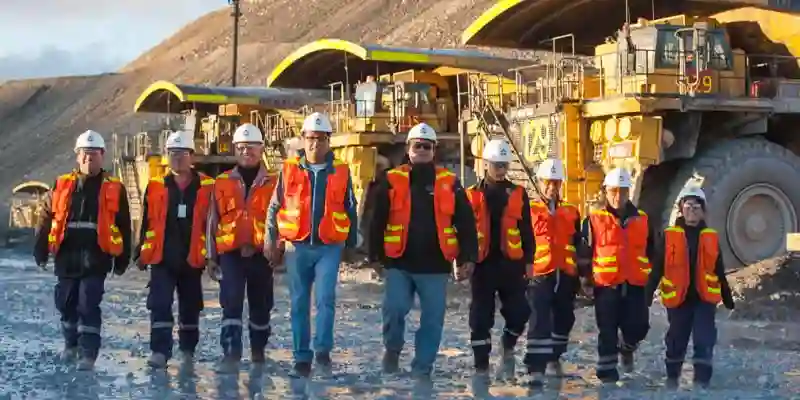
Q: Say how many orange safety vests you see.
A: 9